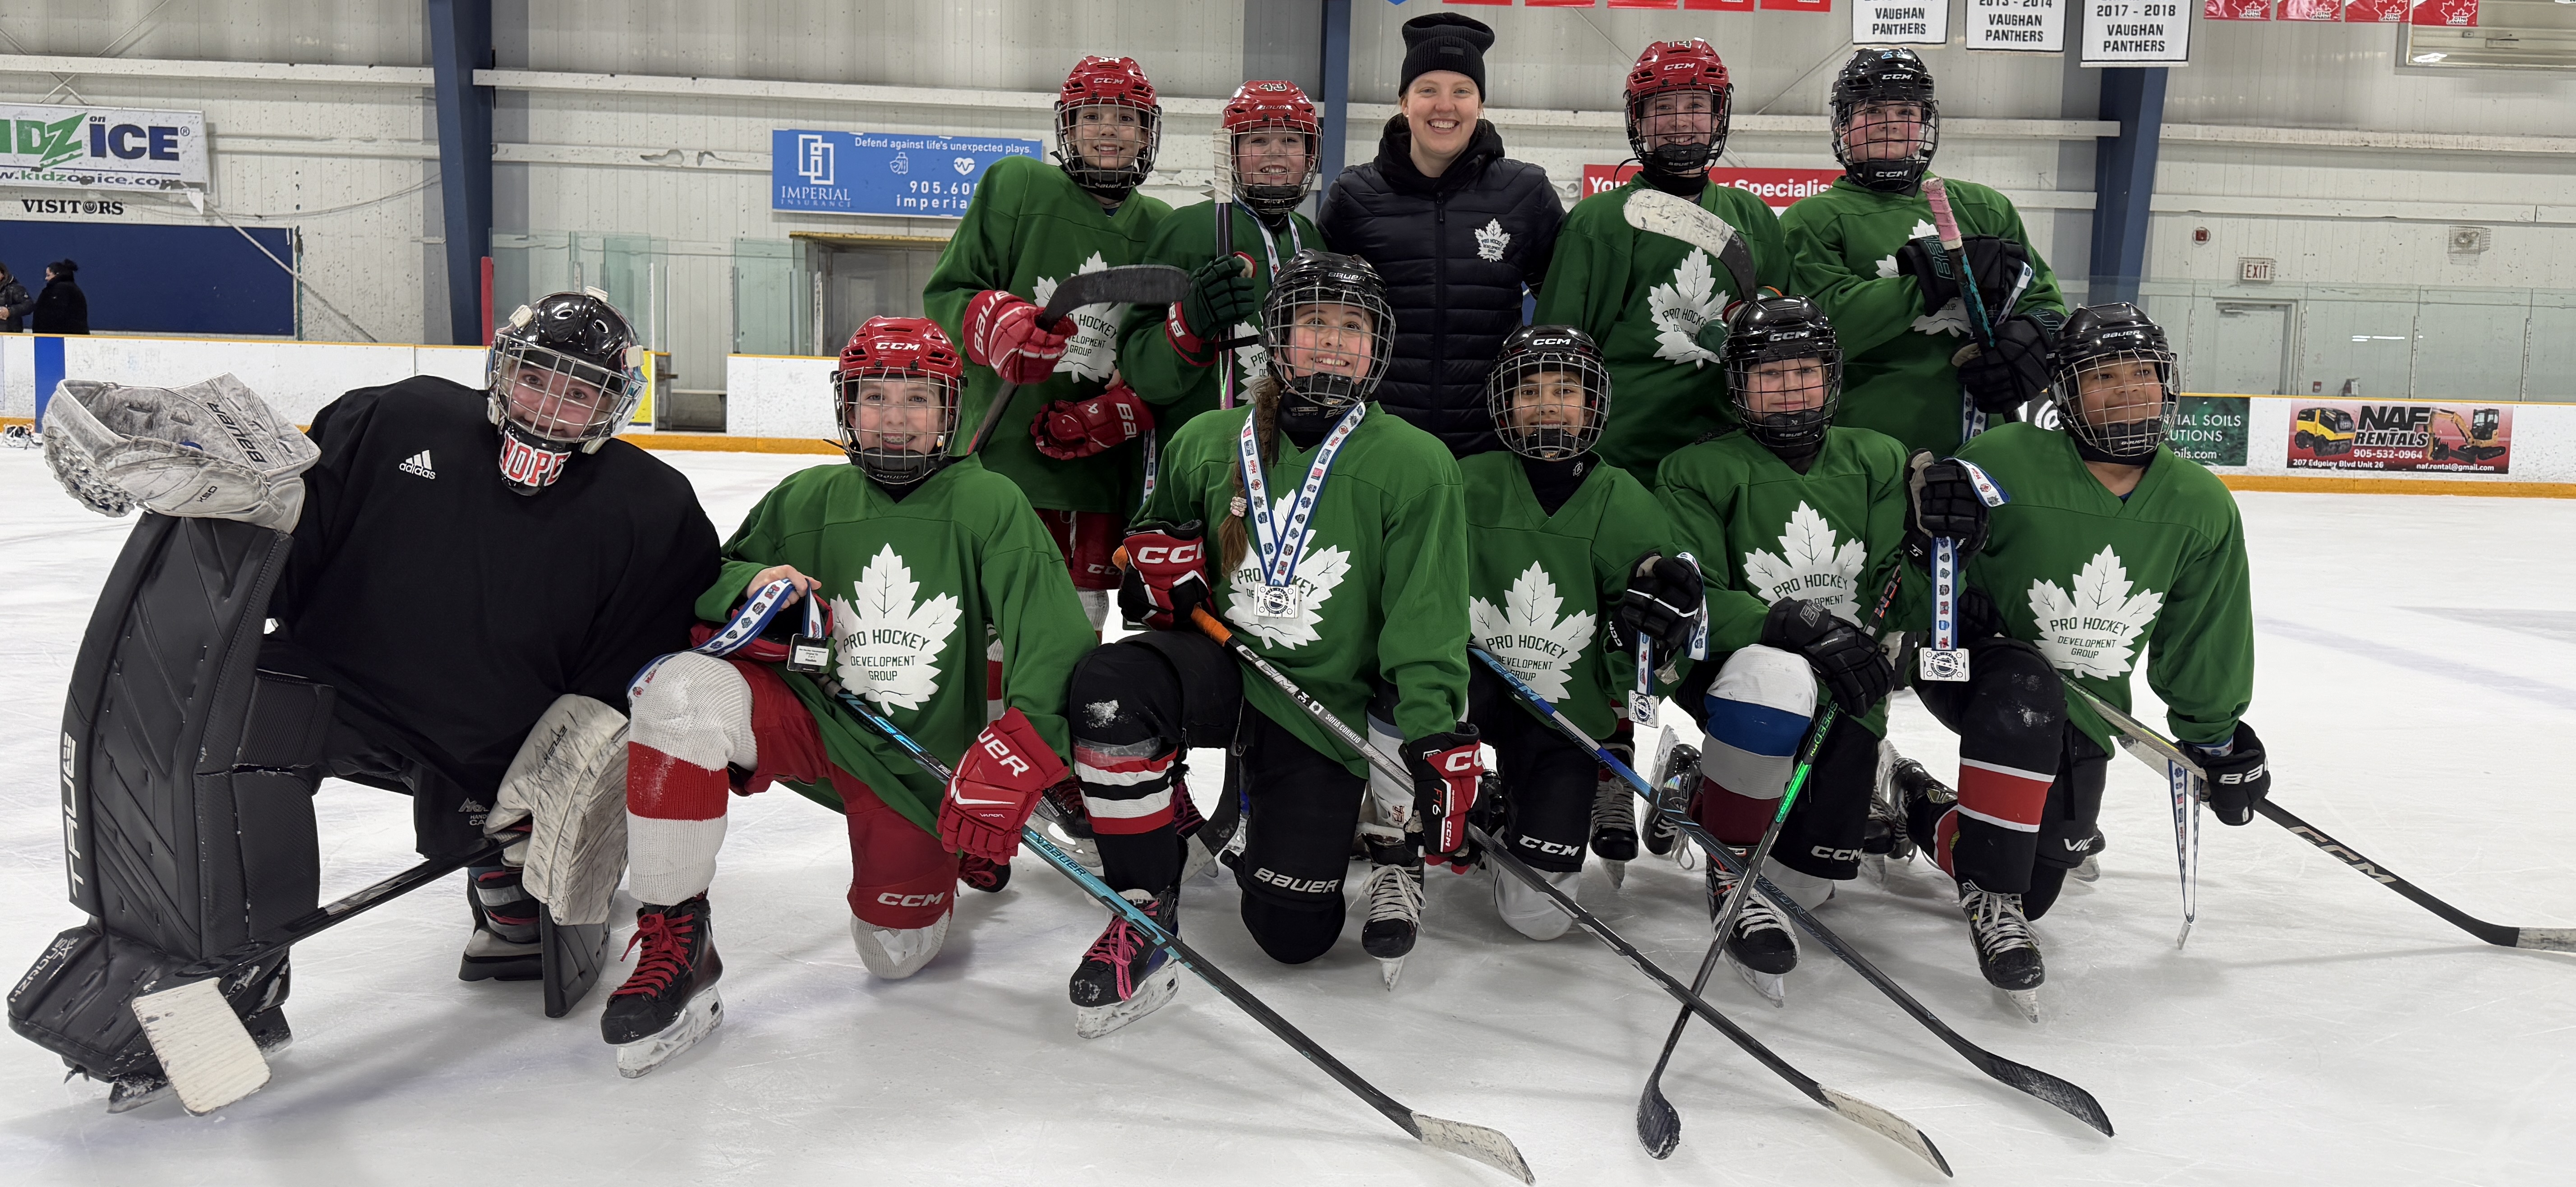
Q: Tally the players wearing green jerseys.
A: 9